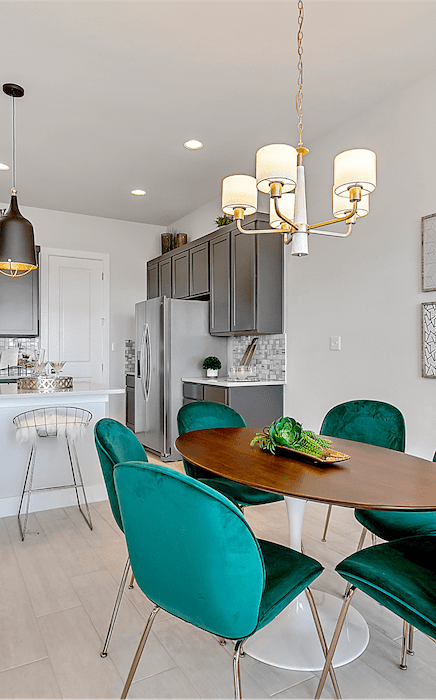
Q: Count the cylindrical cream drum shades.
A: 5